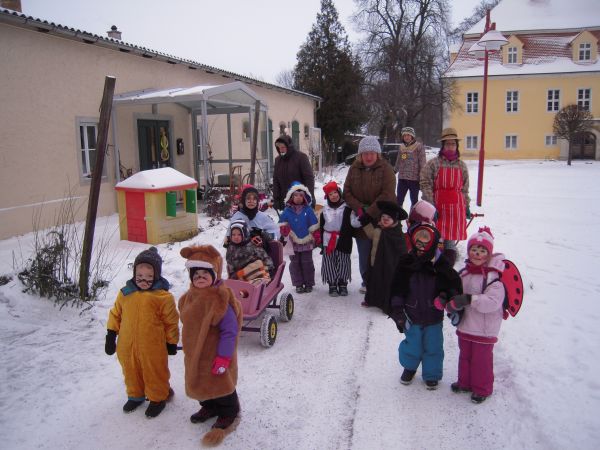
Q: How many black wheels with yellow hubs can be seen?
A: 2